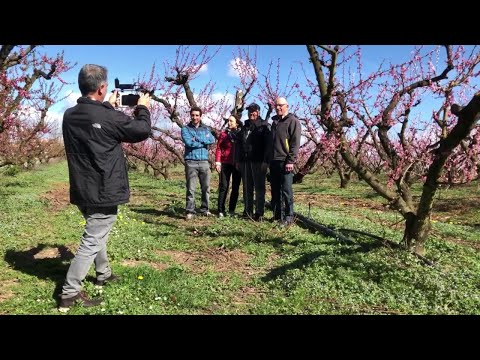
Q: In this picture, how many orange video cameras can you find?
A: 0